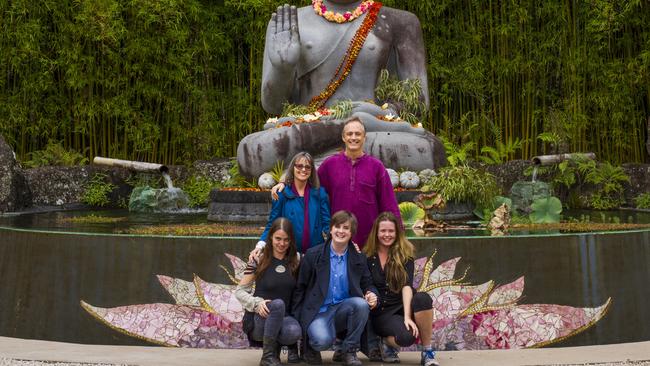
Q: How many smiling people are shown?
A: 5